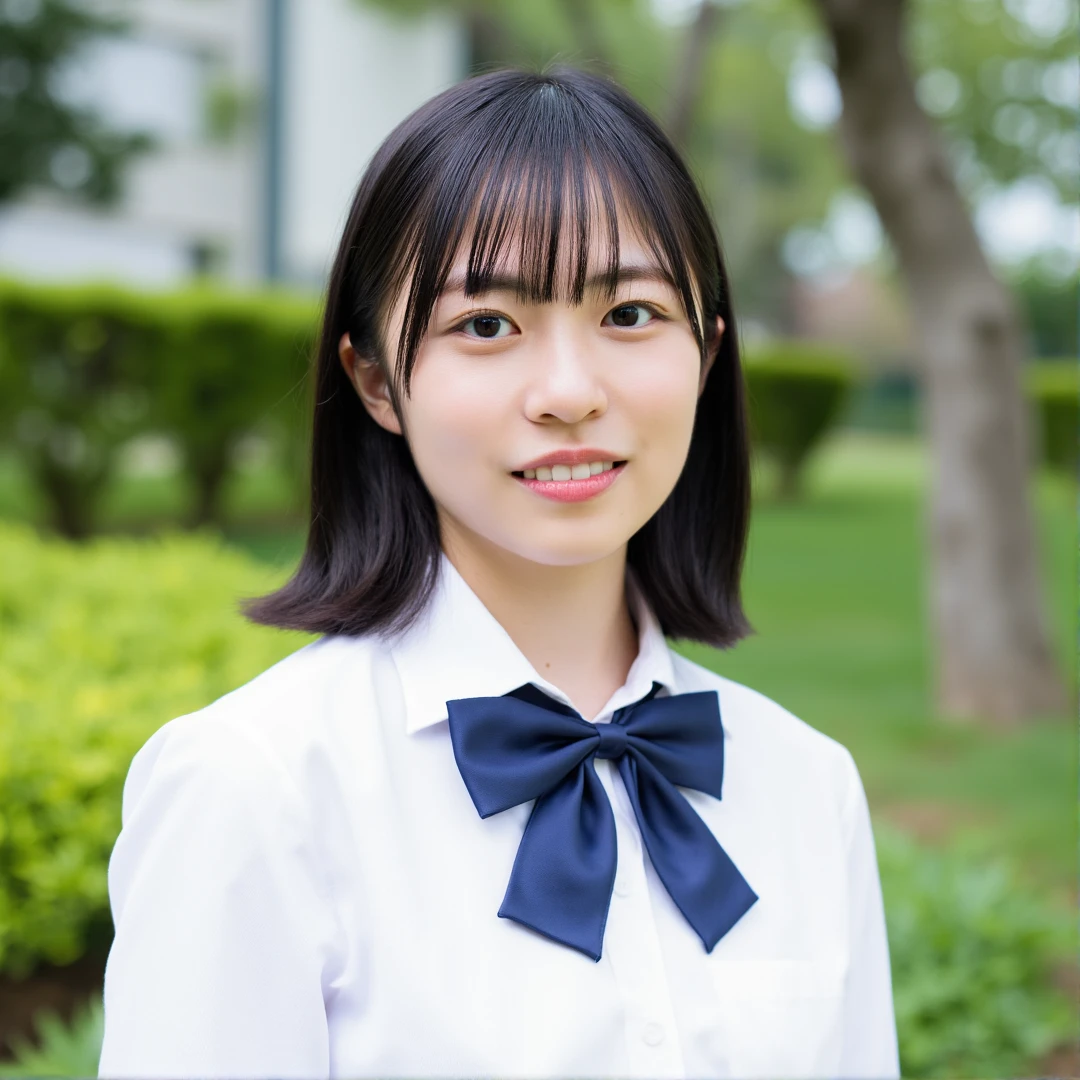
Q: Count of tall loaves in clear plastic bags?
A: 0